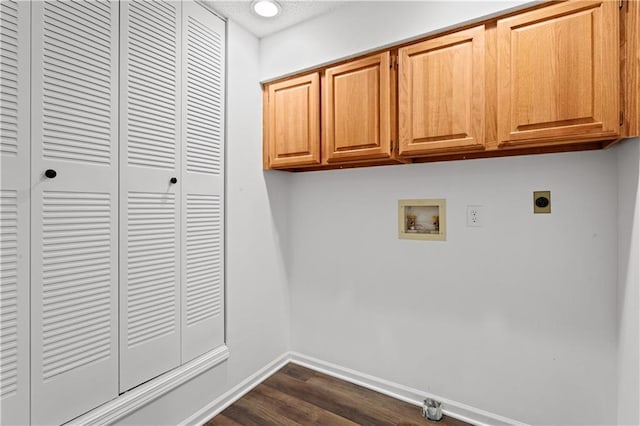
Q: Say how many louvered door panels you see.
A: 4